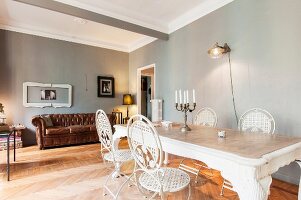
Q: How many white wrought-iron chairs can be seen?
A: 4